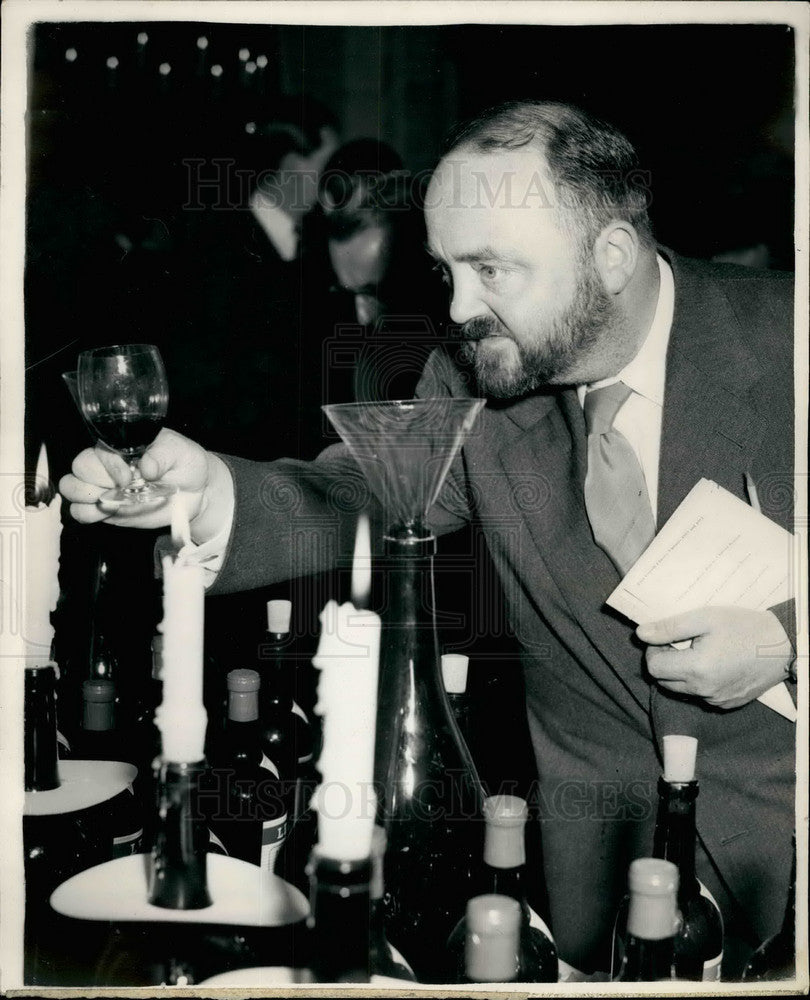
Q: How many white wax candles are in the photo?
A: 3